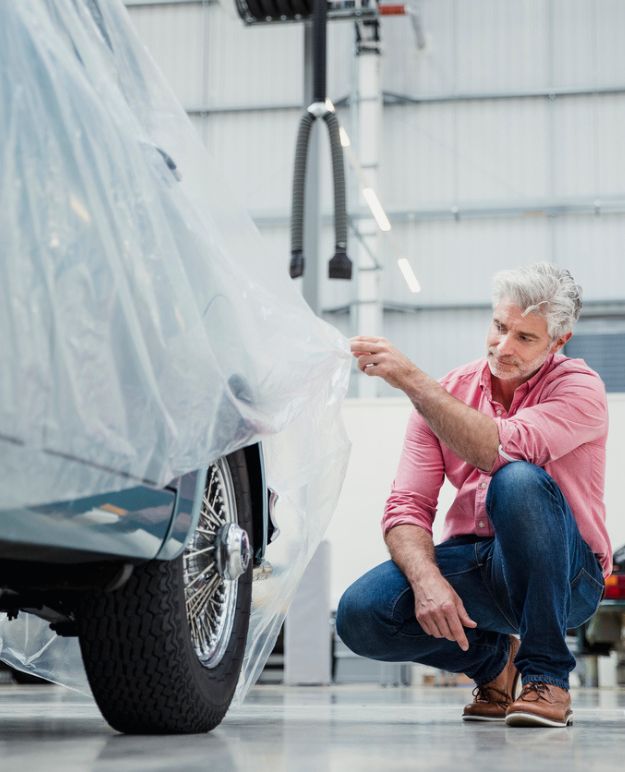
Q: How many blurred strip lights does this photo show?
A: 4